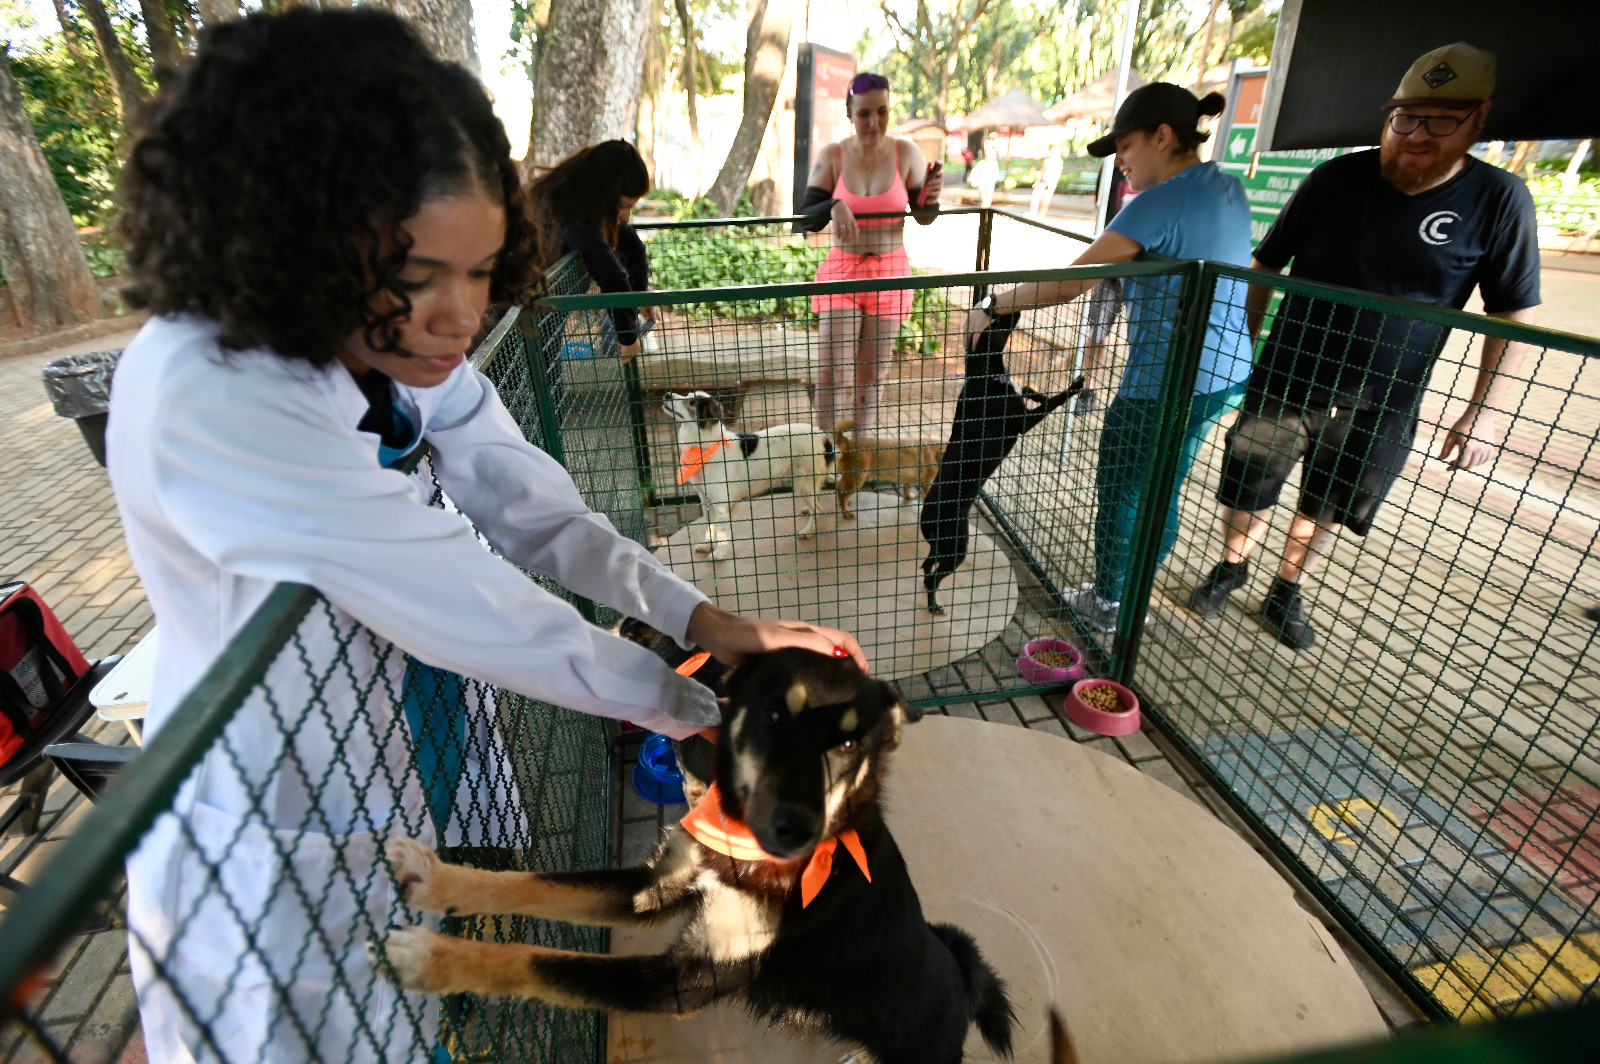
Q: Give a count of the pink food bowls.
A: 2